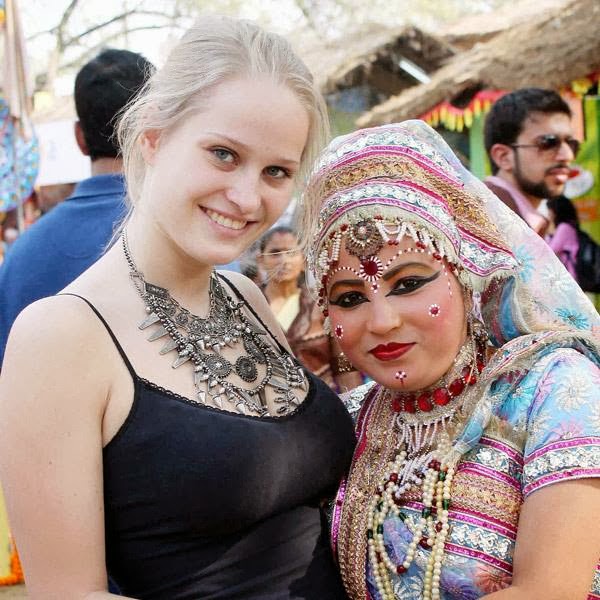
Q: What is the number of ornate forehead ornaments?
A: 1